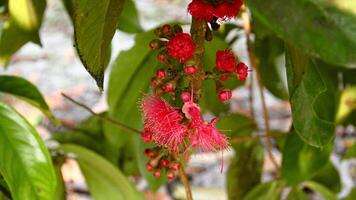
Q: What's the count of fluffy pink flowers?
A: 2